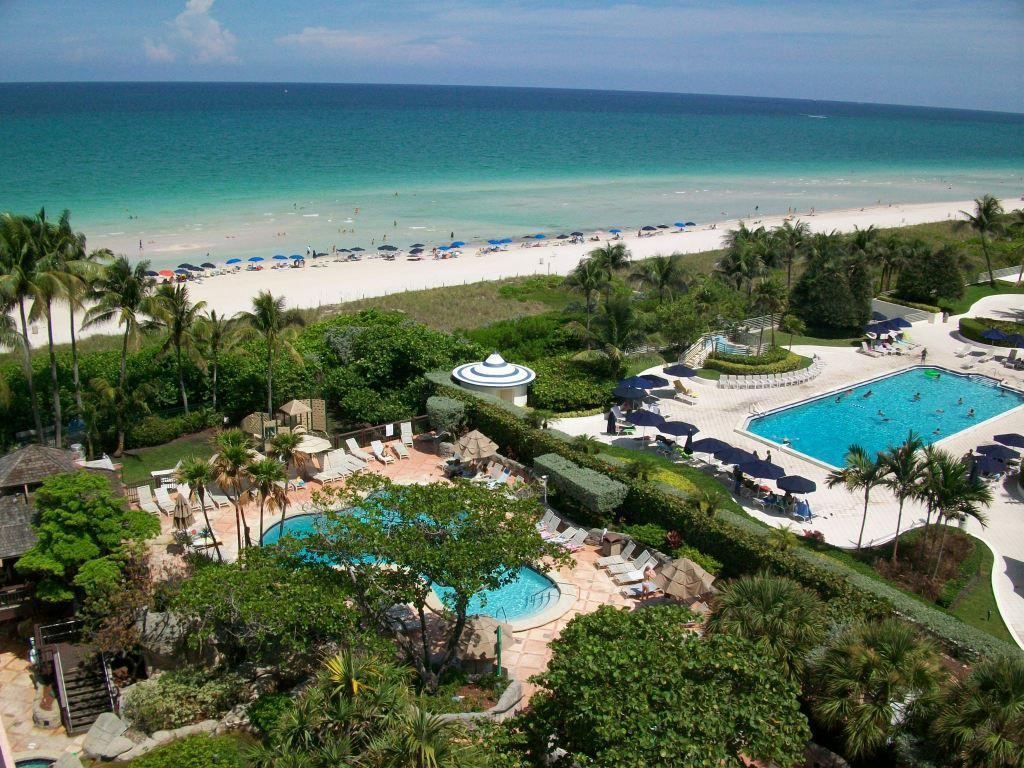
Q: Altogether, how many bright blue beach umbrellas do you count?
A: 11